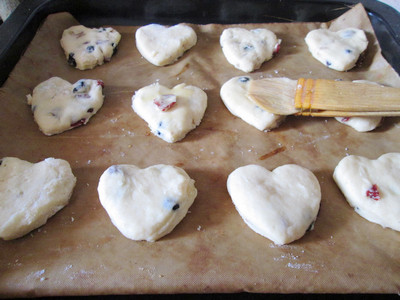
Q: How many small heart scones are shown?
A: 12